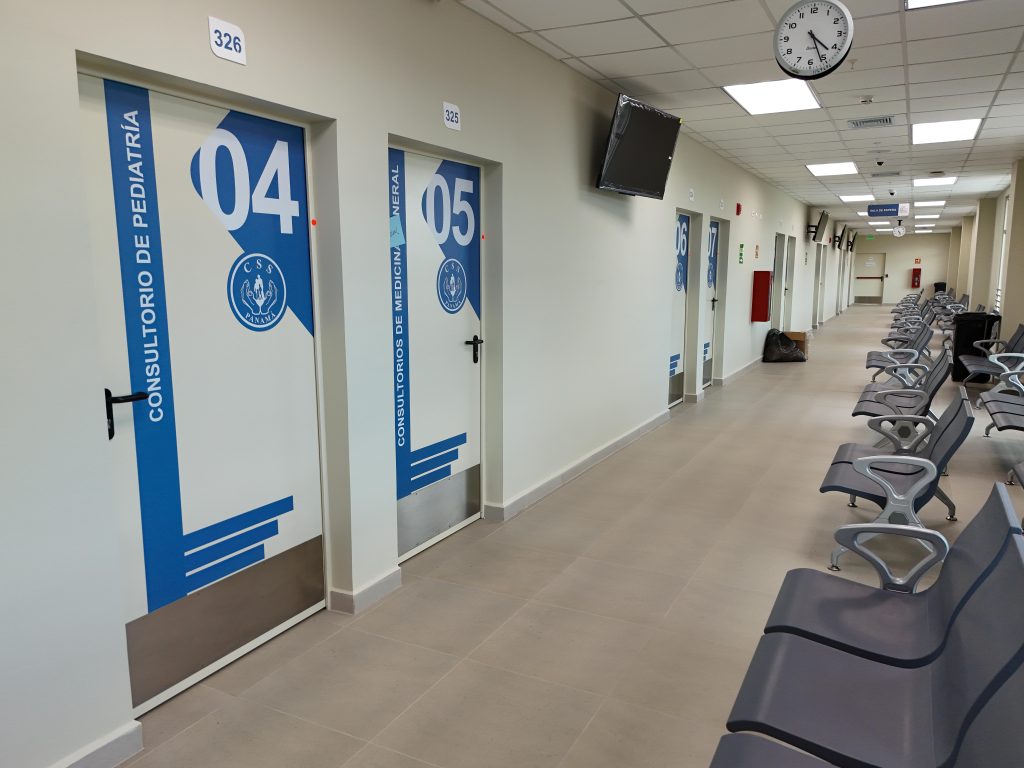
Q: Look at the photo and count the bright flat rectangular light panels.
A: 13